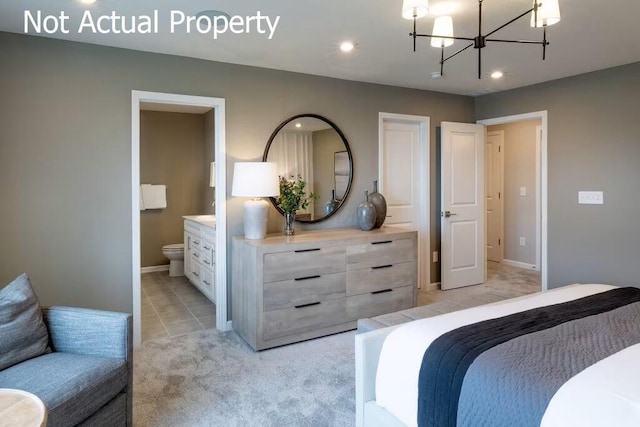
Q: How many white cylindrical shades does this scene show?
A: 4